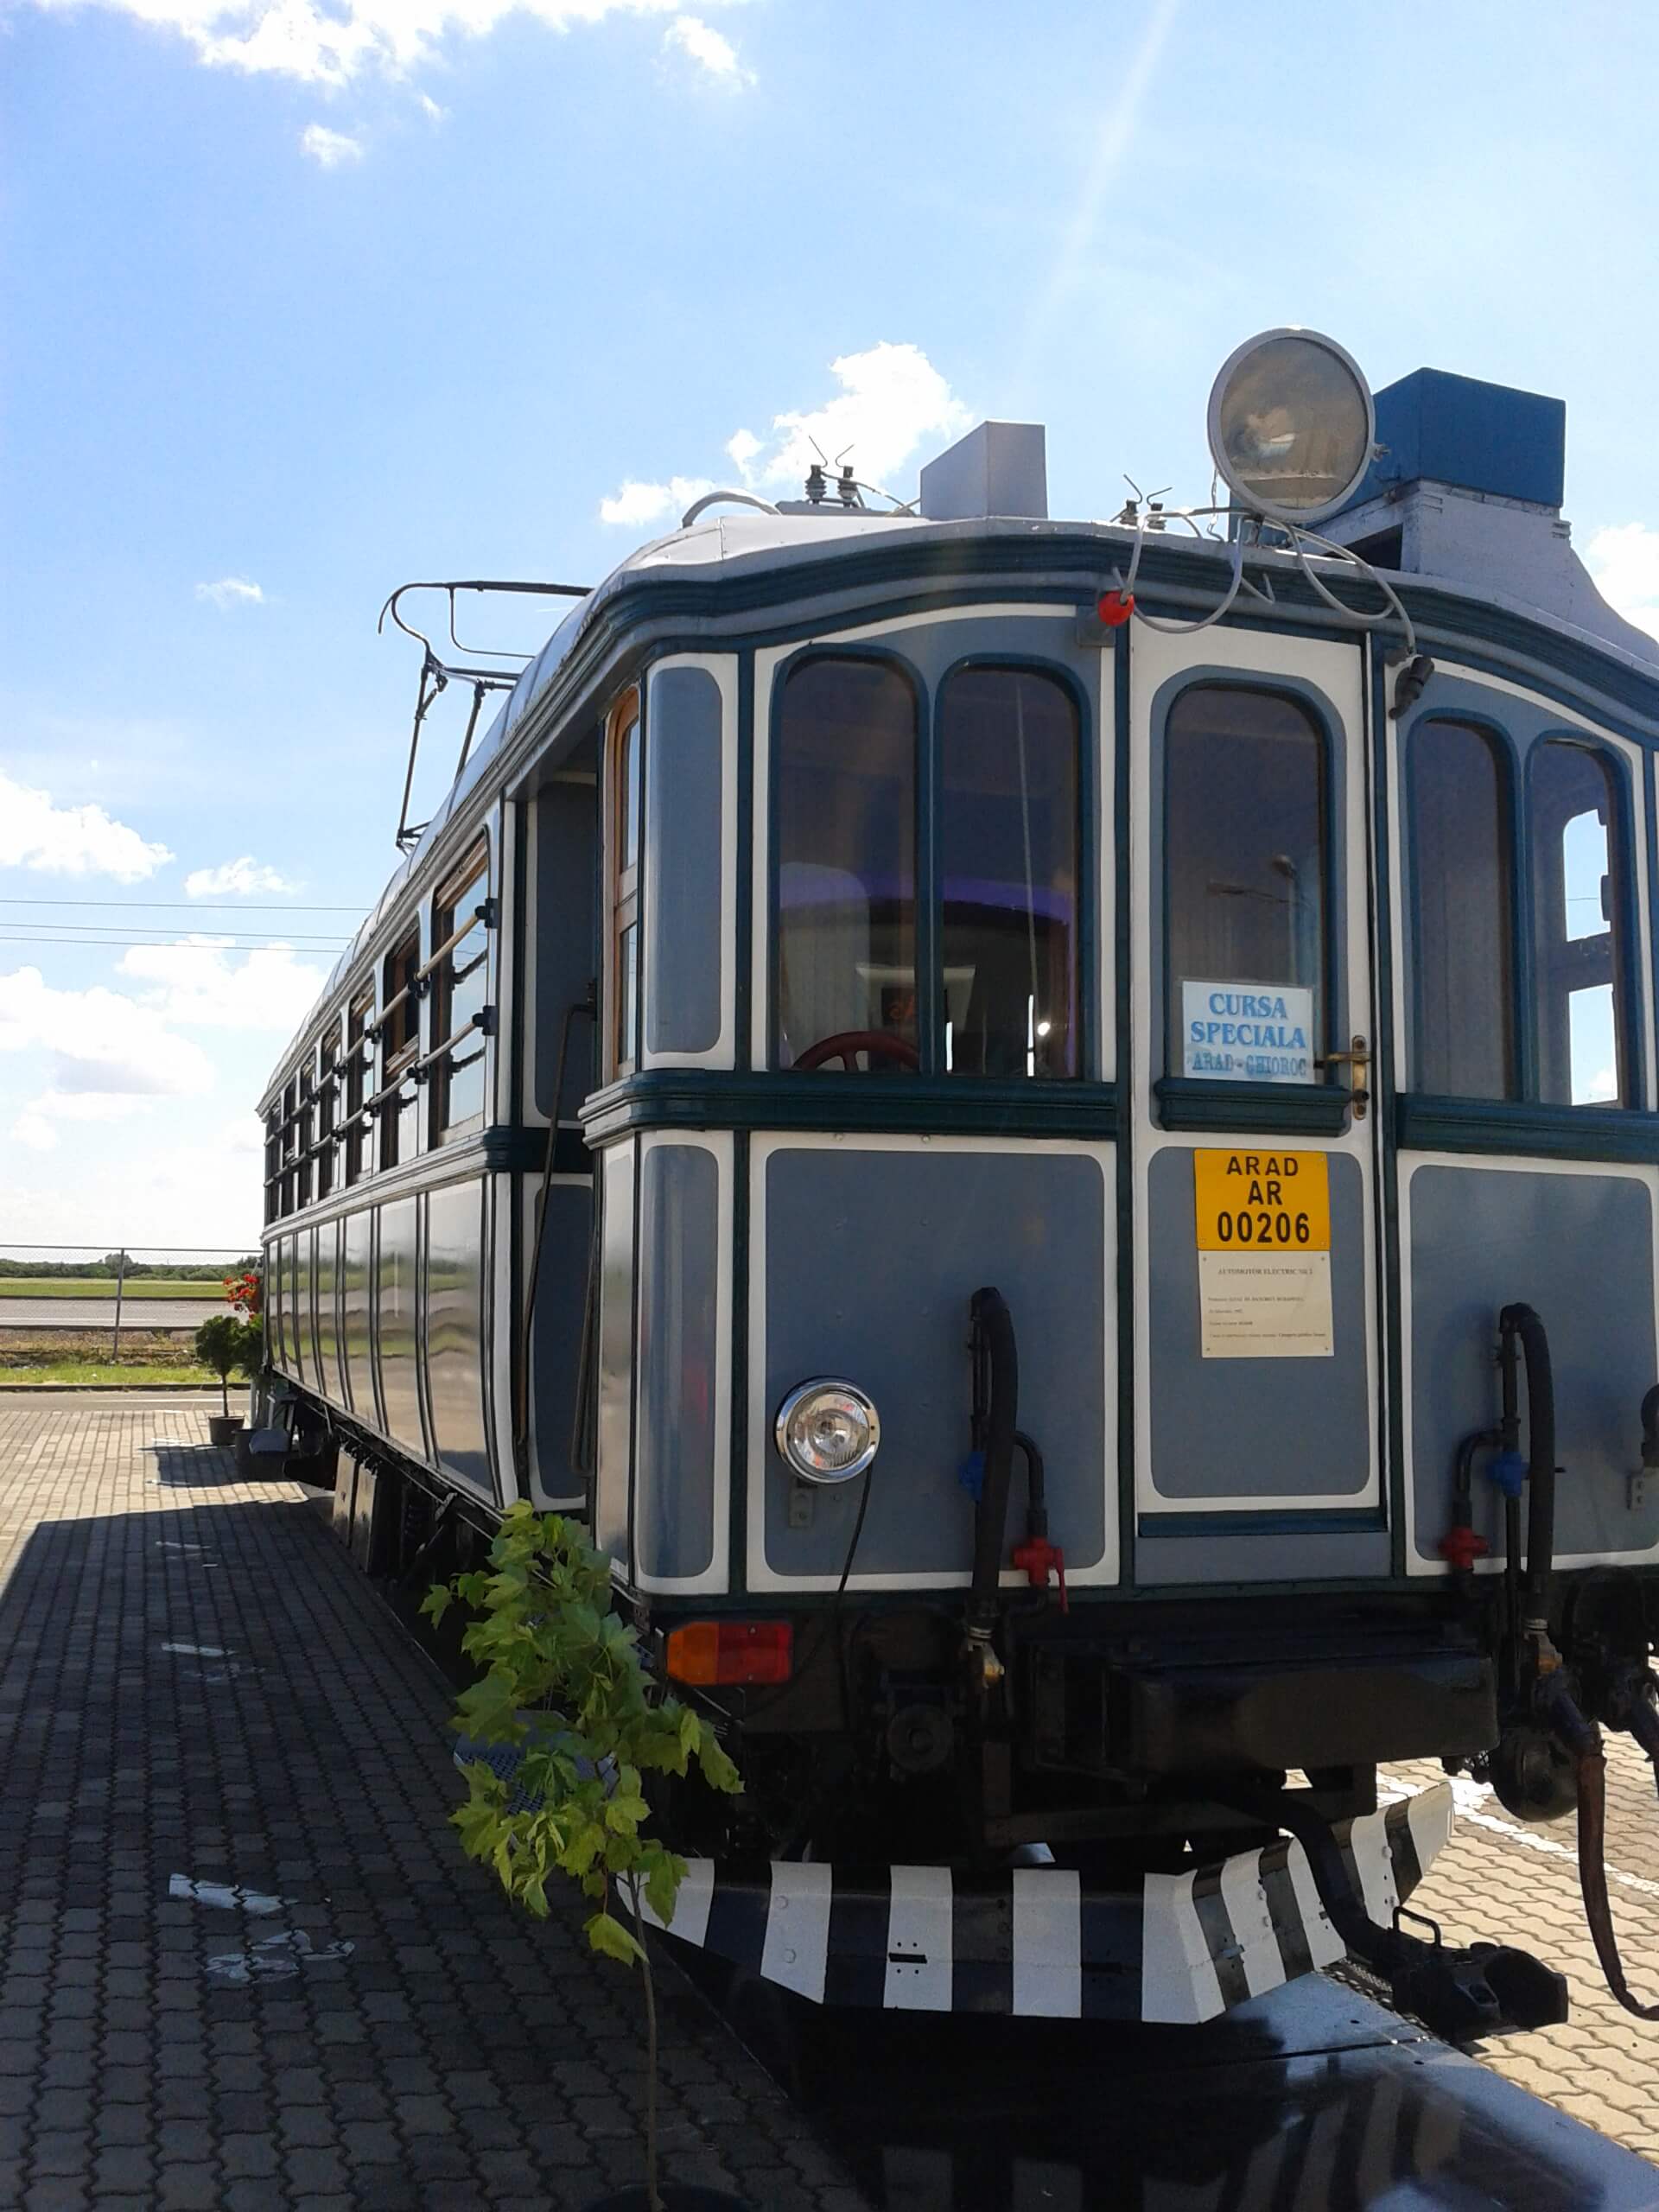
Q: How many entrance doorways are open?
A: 1